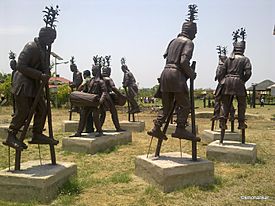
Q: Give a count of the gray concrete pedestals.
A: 9